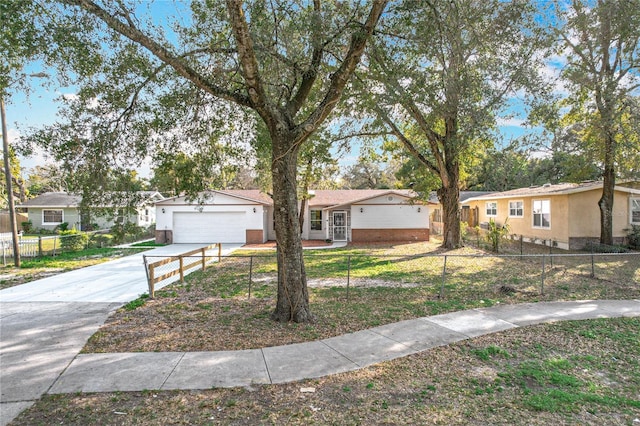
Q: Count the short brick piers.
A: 2